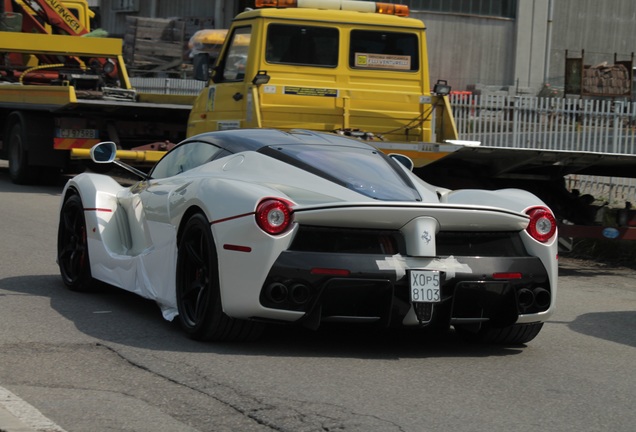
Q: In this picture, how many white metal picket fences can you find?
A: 1